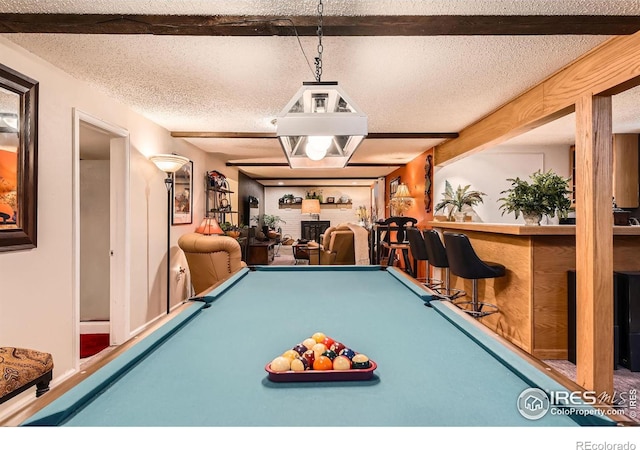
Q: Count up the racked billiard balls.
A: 15